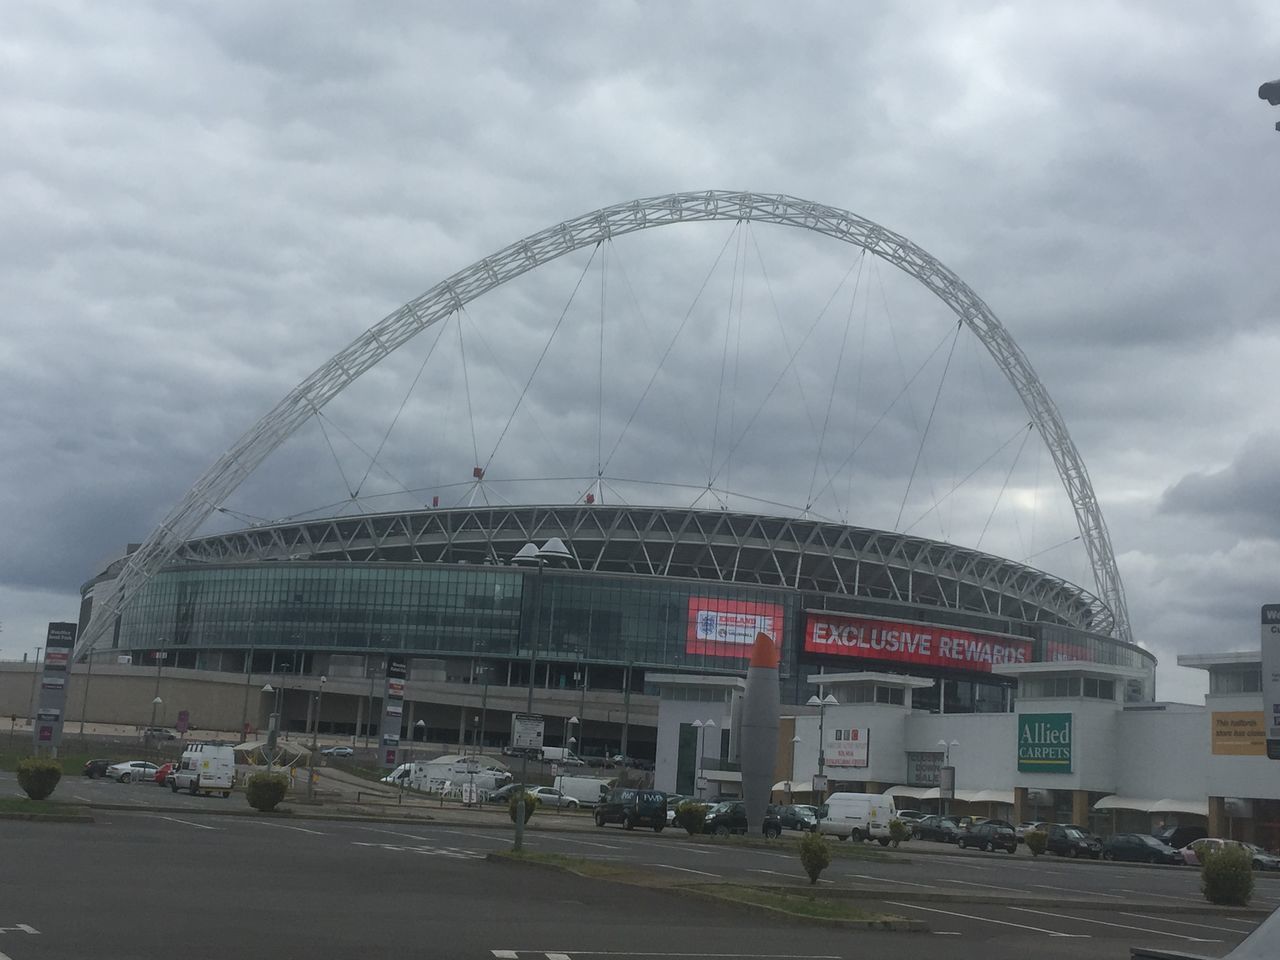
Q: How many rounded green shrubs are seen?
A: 8